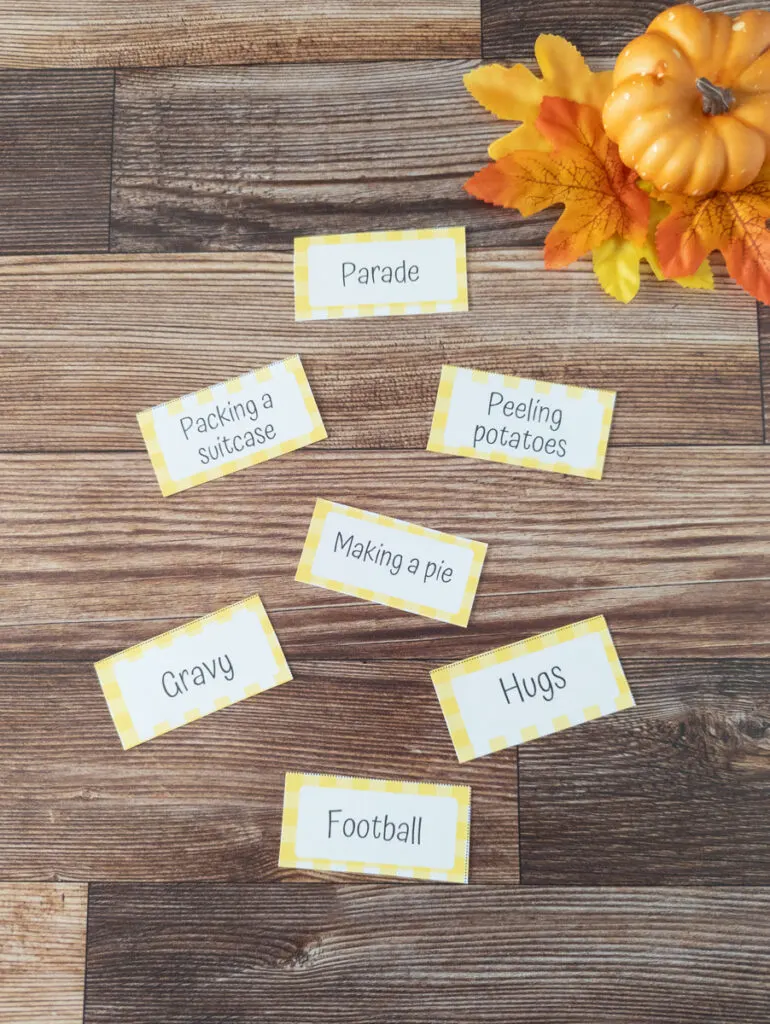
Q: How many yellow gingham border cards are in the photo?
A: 7